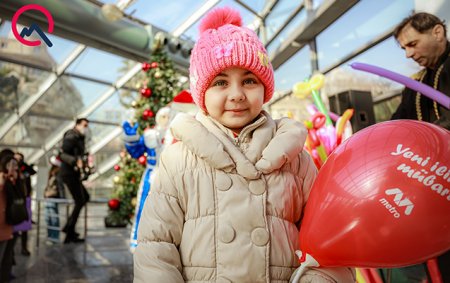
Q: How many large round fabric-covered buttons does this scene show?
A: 4